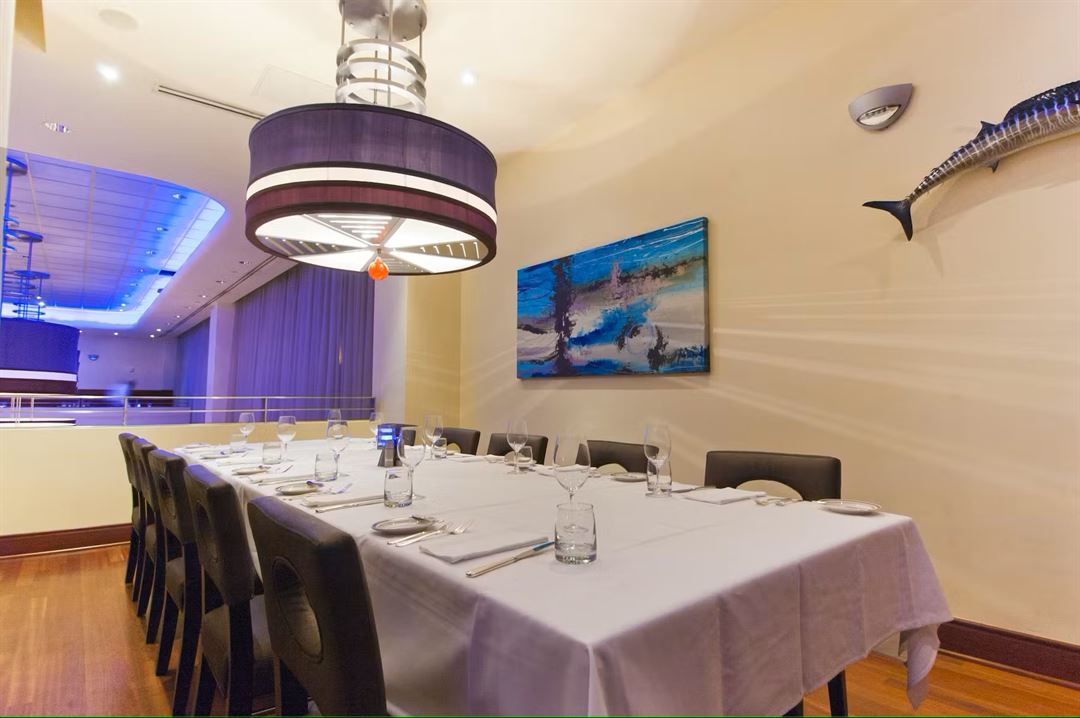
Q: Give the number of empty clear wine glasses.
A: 10